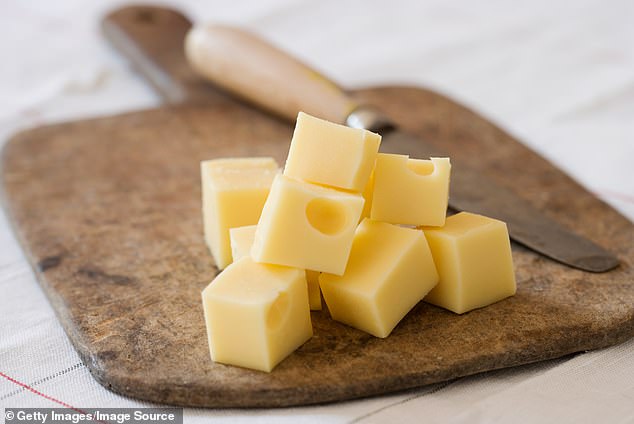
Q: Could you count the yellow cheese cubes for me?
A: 8